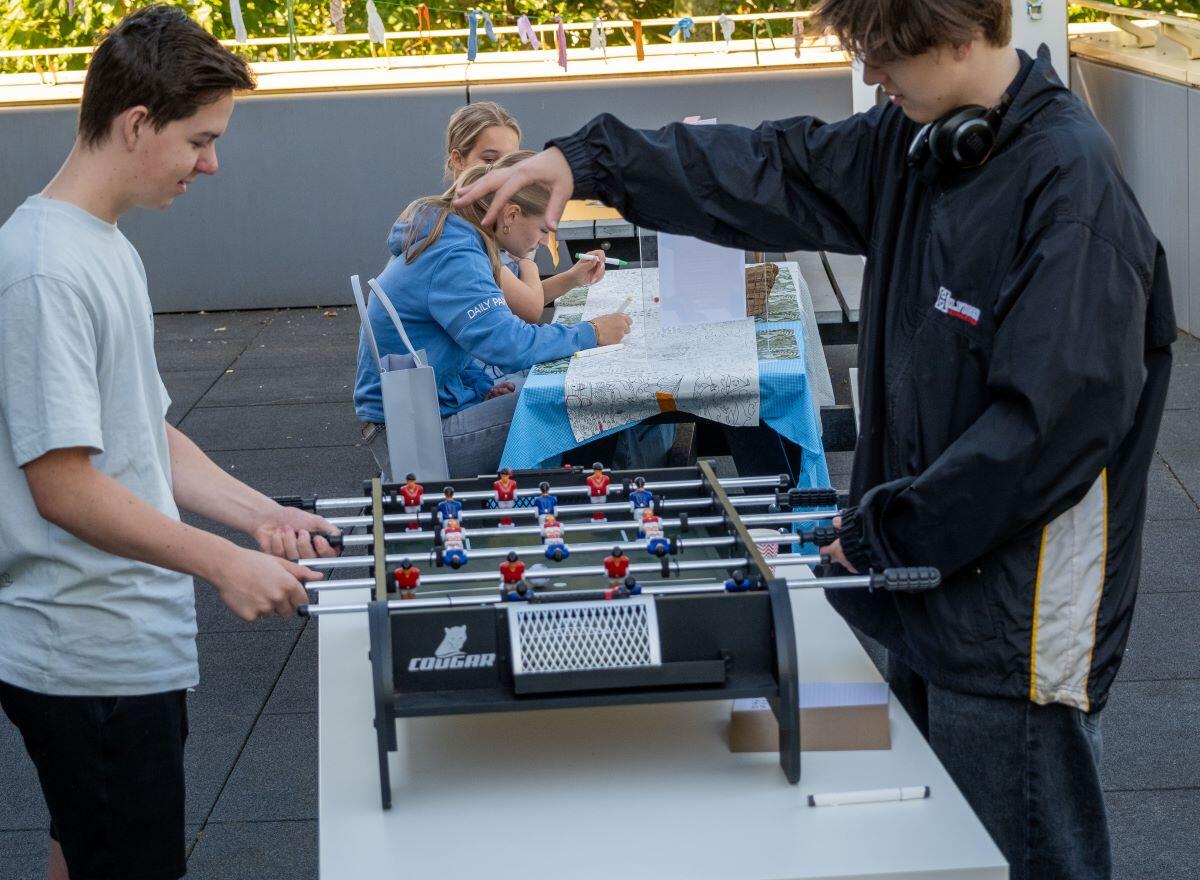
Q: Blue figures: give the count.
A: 9